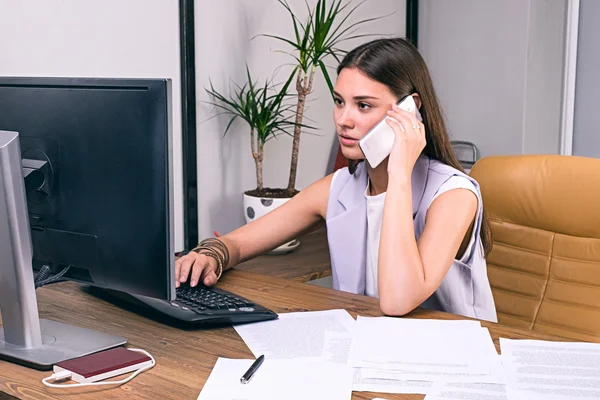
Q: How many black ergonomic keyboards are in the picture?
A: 1